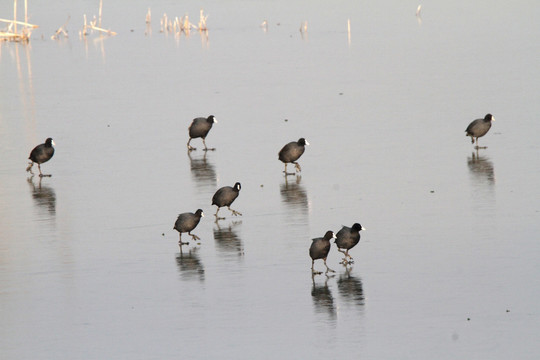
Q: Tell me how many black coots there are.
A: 8